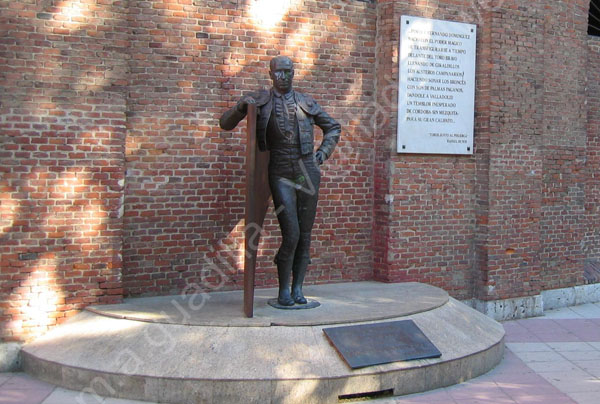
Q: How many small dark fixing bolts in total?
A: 4